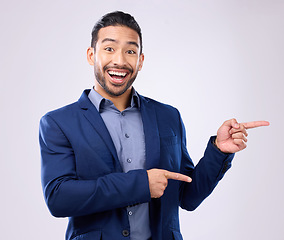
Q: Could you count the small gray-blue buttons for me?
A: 4